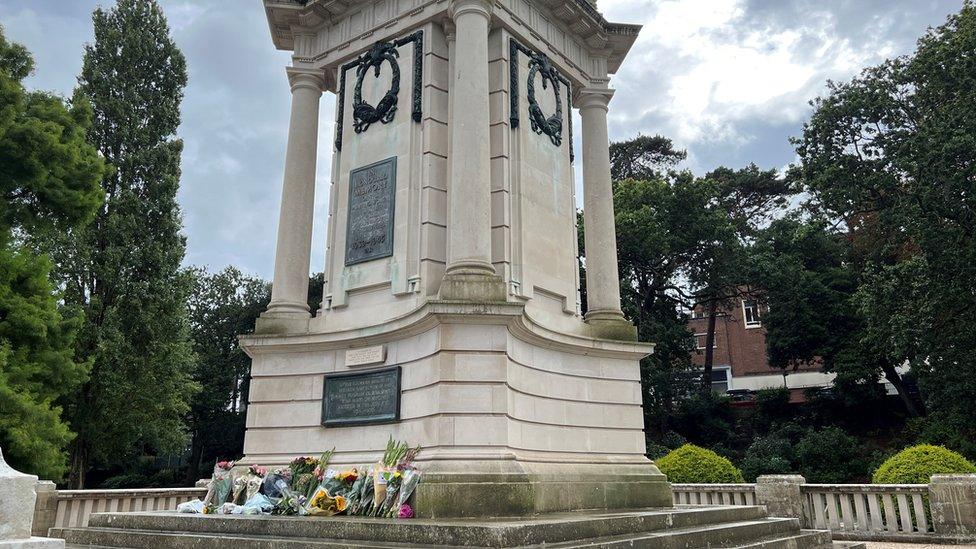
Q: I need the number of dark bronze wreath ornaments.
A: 2